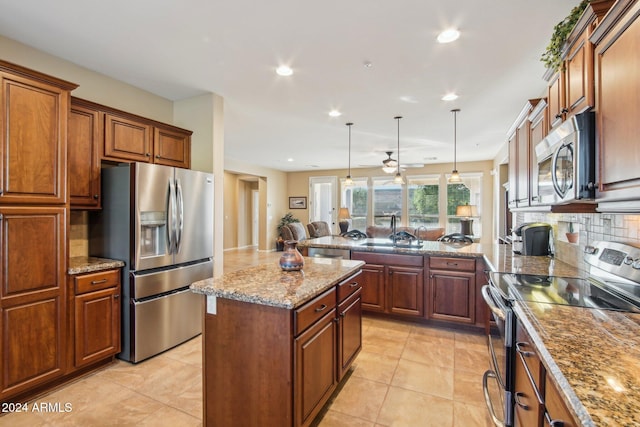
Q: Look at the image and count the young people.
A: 0